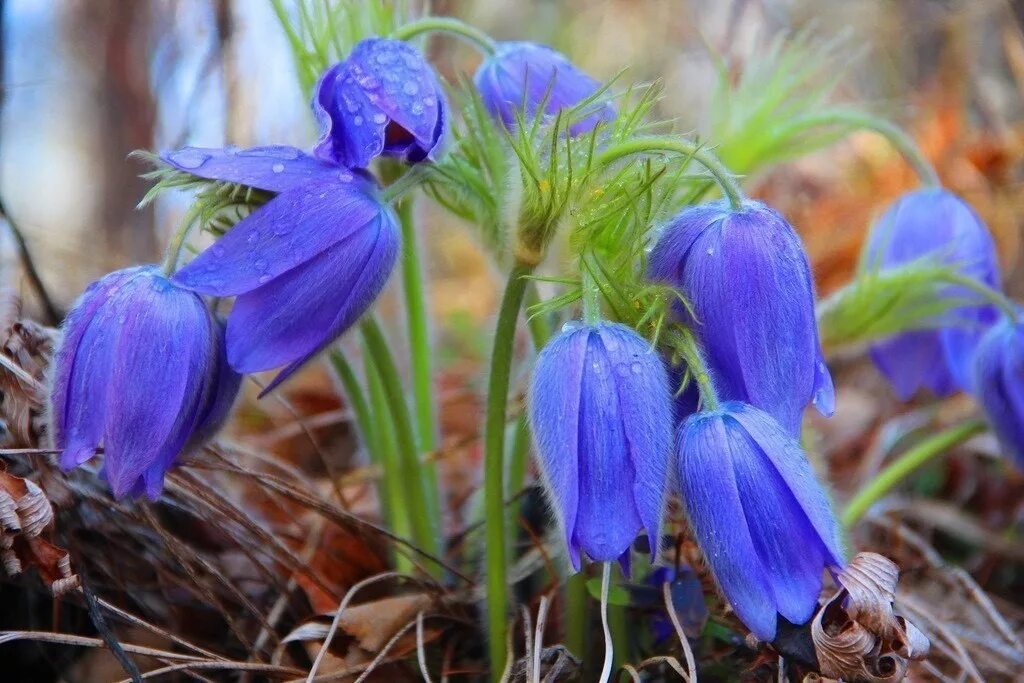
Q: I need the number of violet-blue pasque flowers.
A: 9